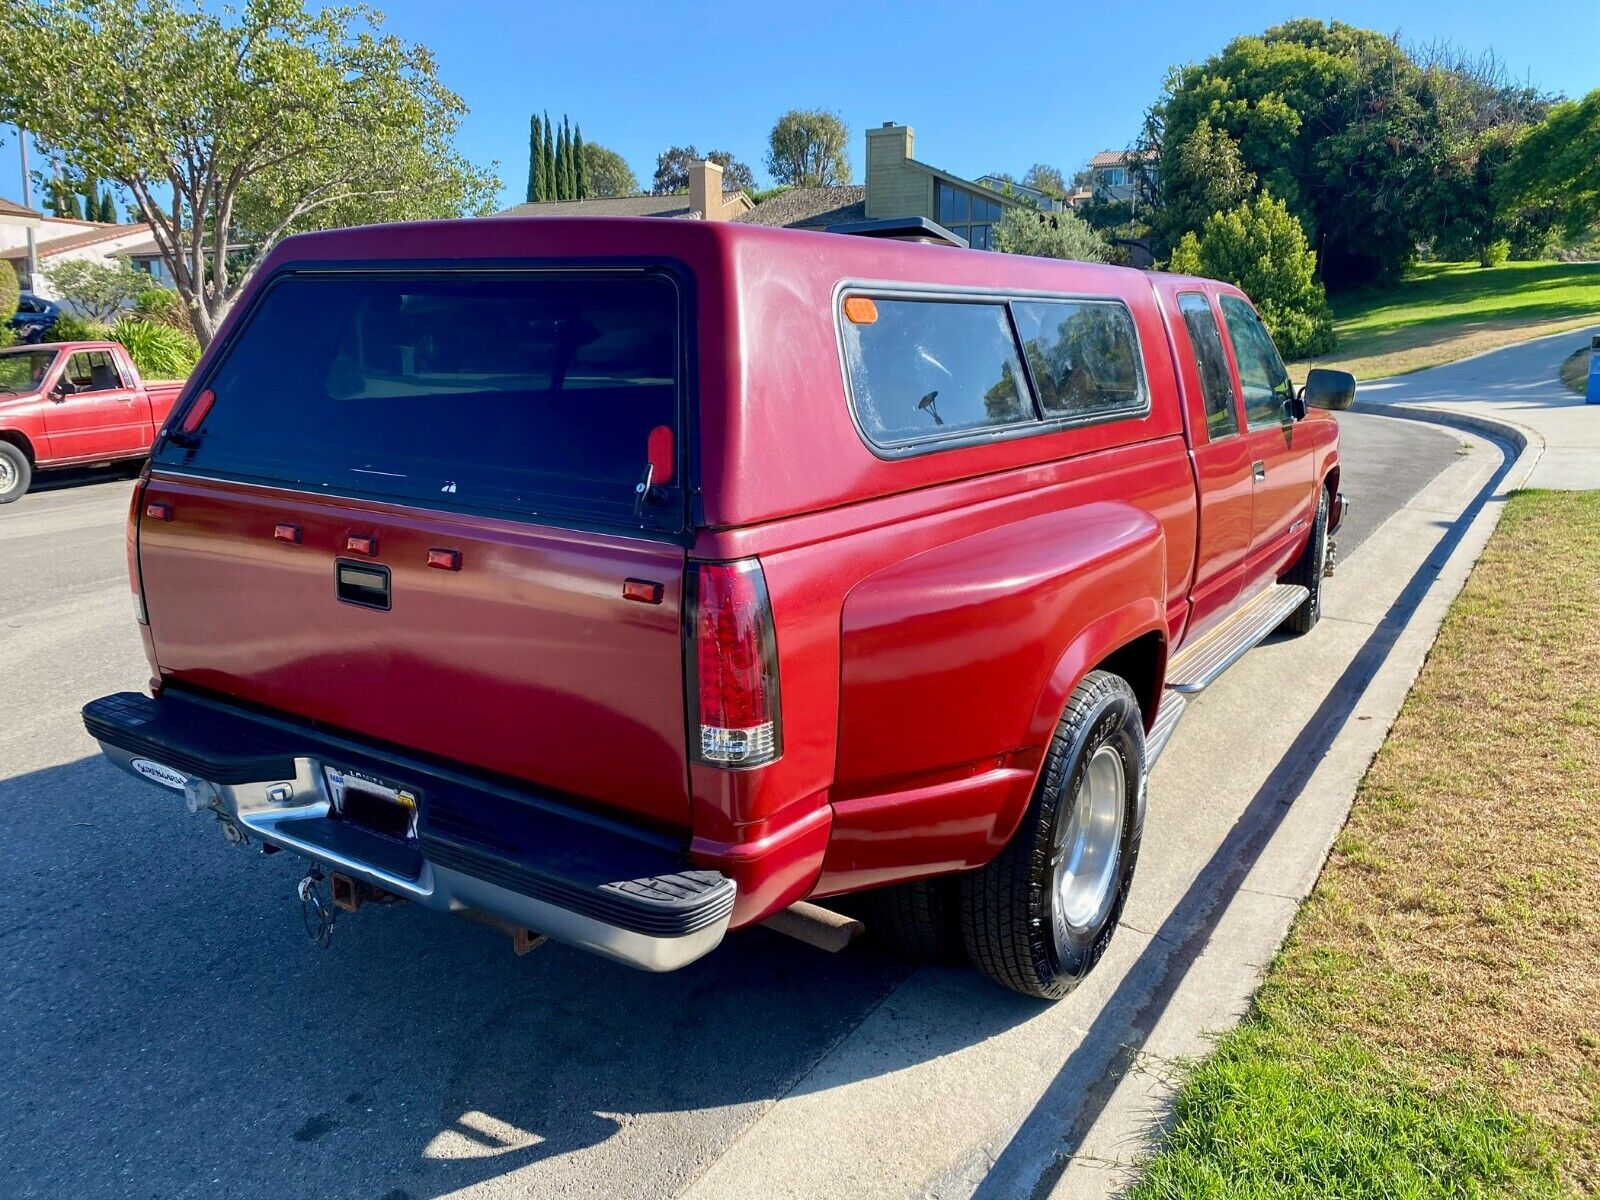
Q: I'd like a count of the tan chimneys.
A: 1